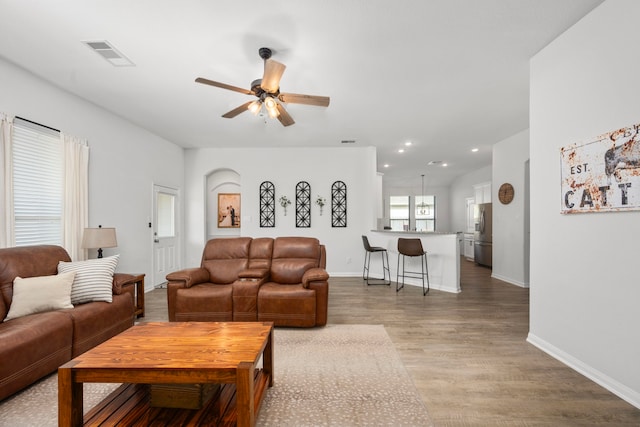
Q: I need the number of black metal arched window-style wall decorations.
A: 3